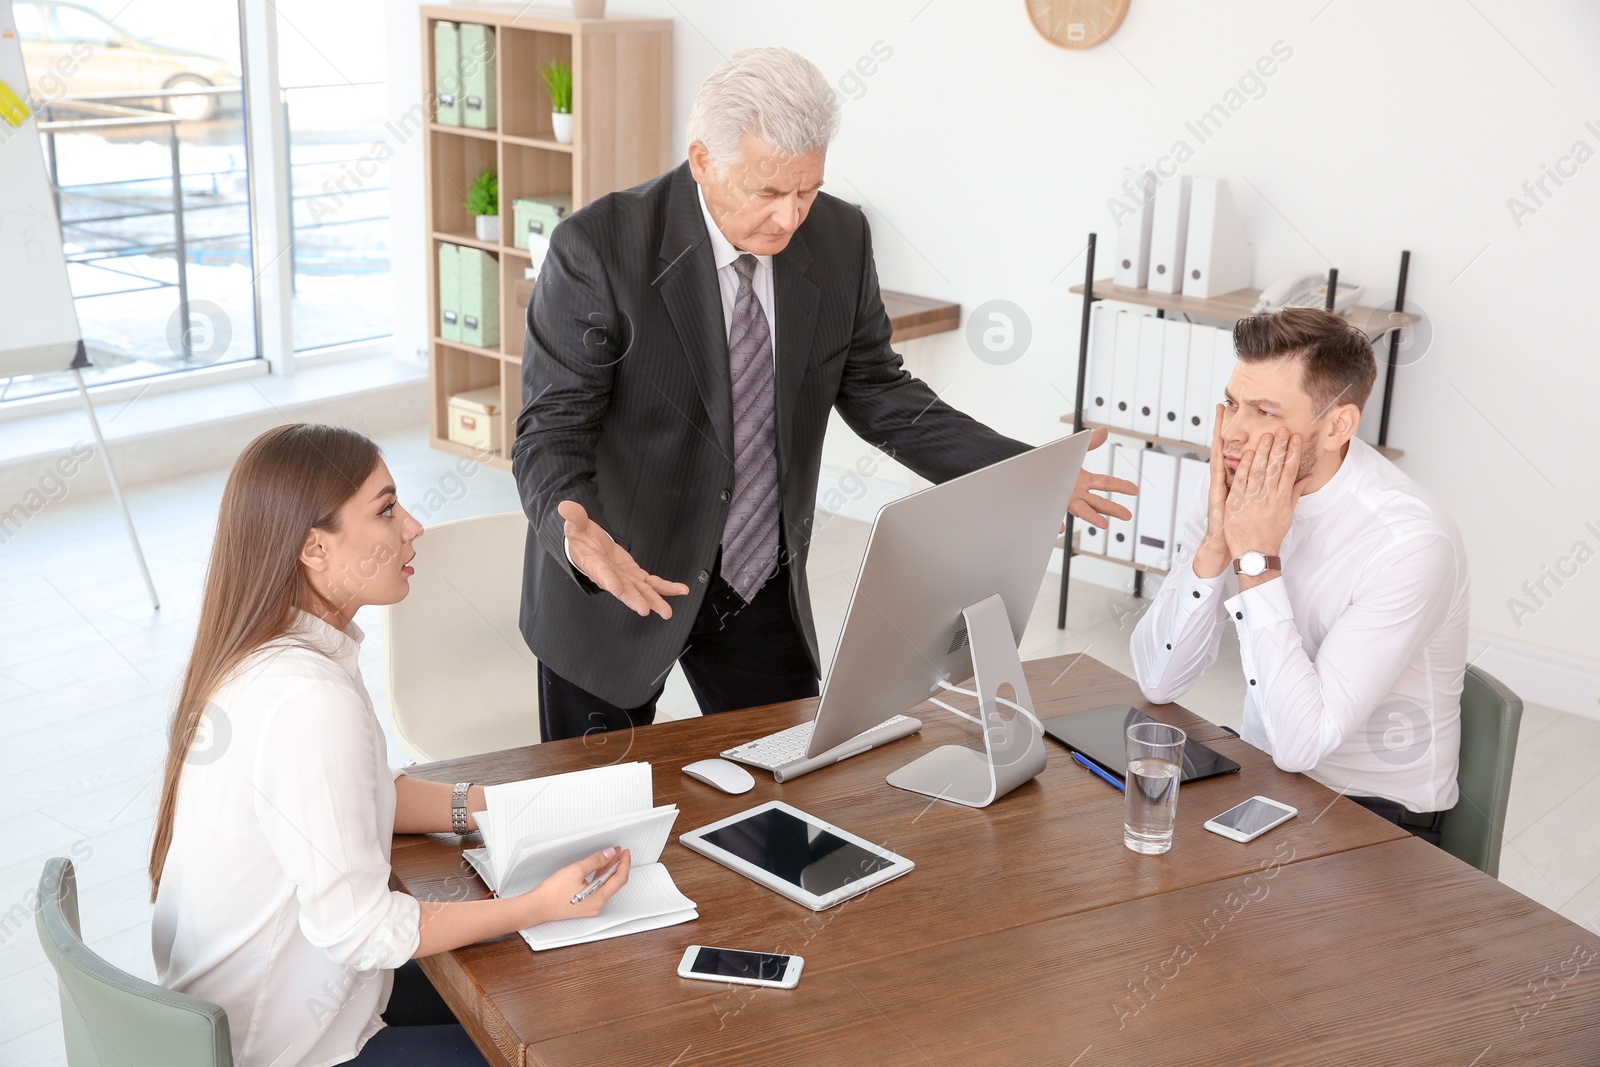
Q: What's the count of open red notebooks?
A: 0